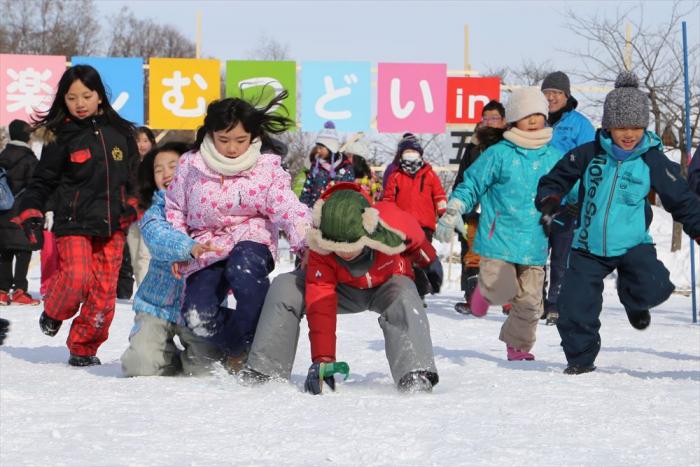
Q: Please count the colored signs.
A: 7